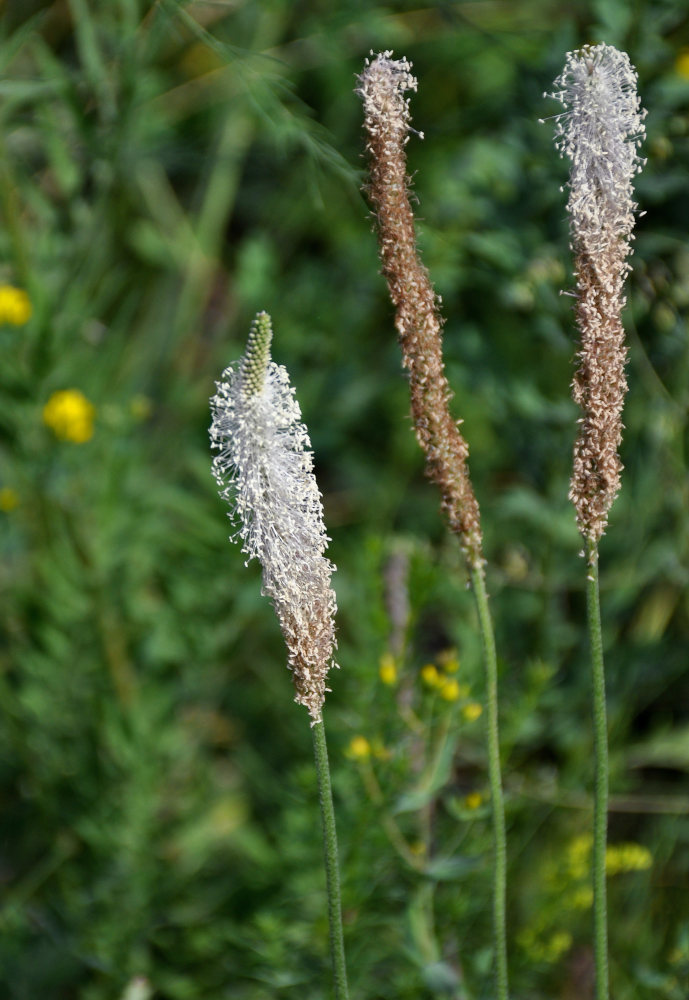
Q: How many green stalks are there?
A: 3